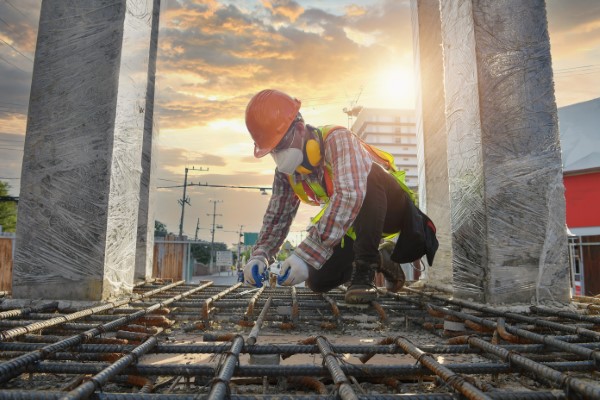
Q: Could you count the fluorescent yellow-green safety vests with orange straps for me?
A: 1